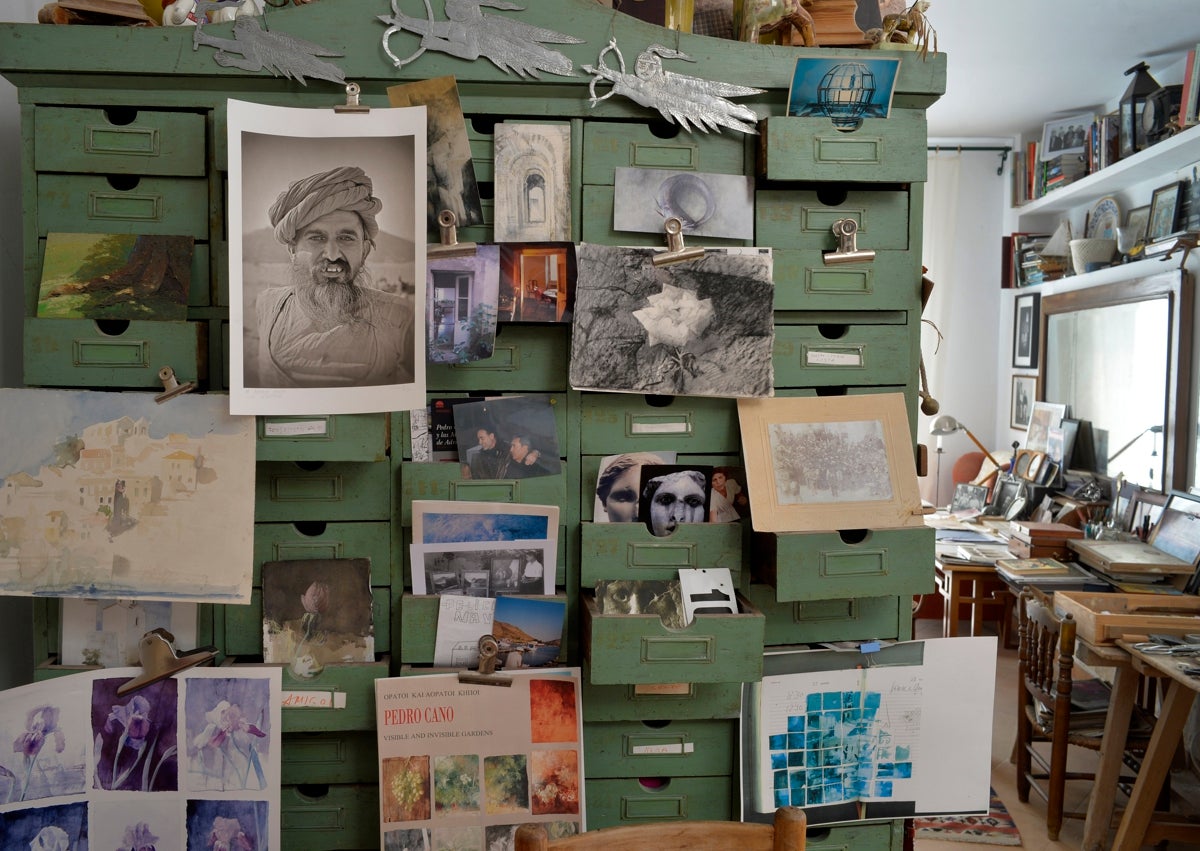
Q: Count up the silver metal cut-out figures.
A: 3